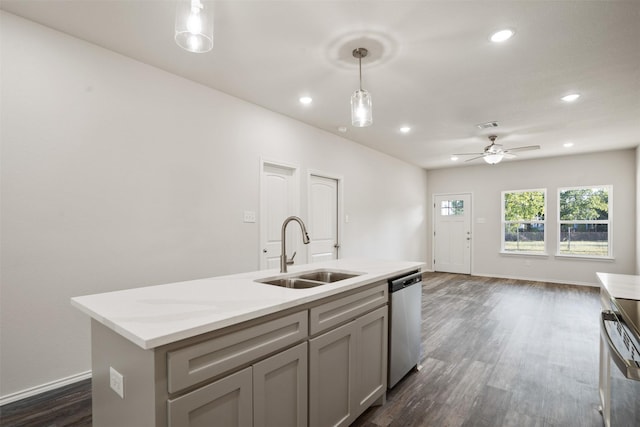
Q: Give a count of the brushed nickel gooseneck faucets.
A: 1